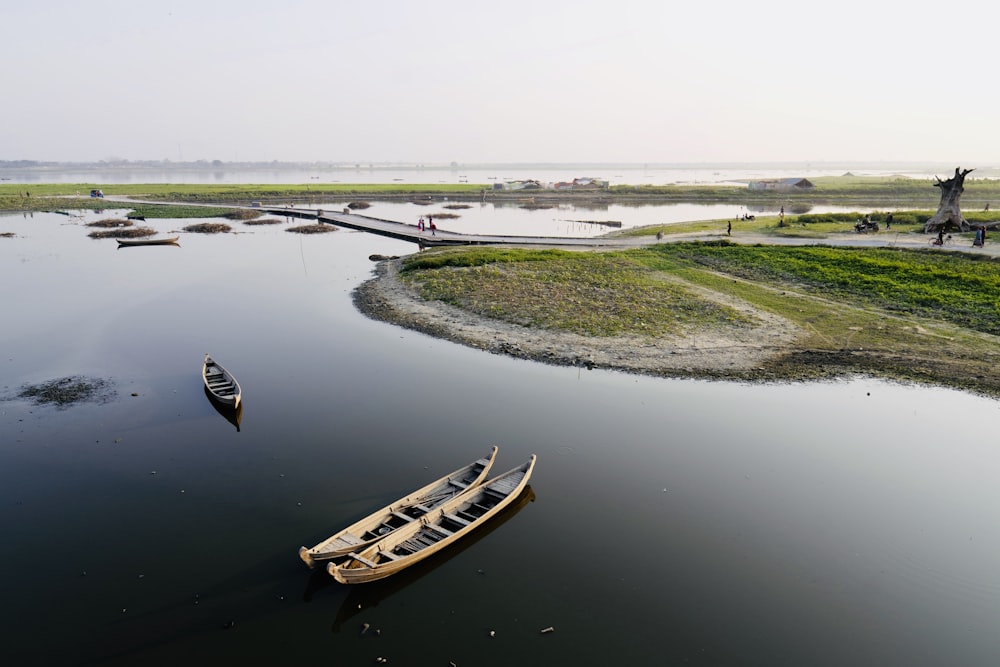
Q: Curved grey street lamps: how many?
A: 0